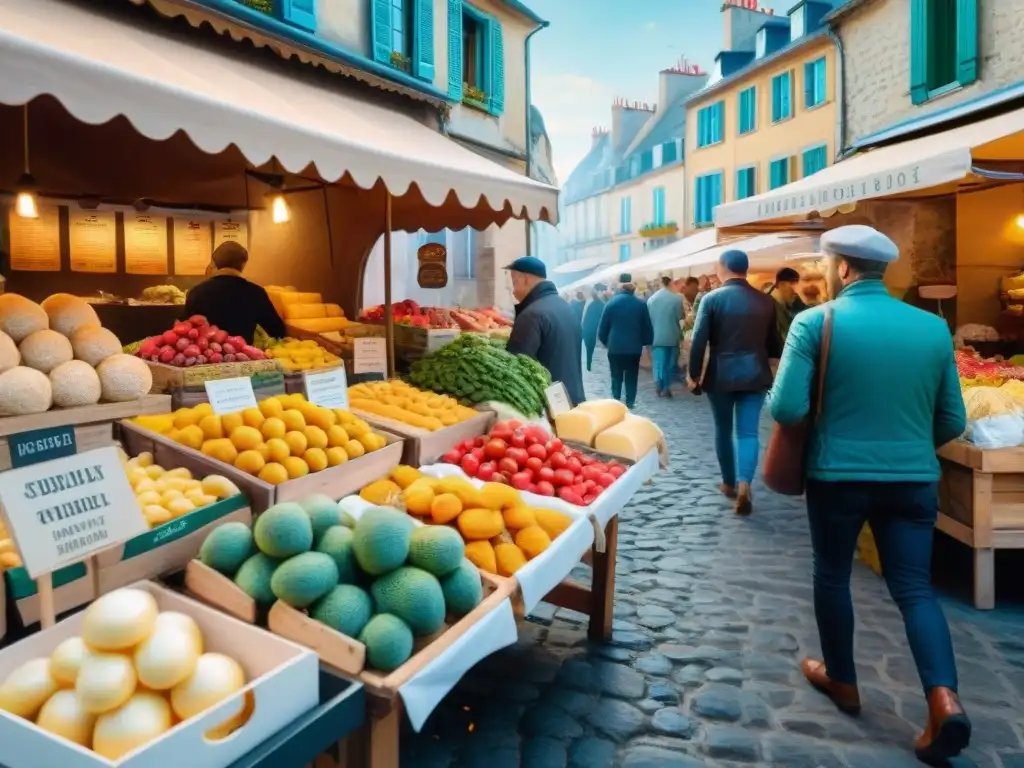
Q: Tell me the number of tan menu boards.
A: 5